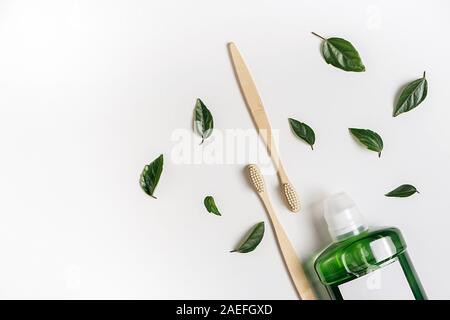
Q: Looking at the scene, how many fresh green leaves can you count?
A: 9